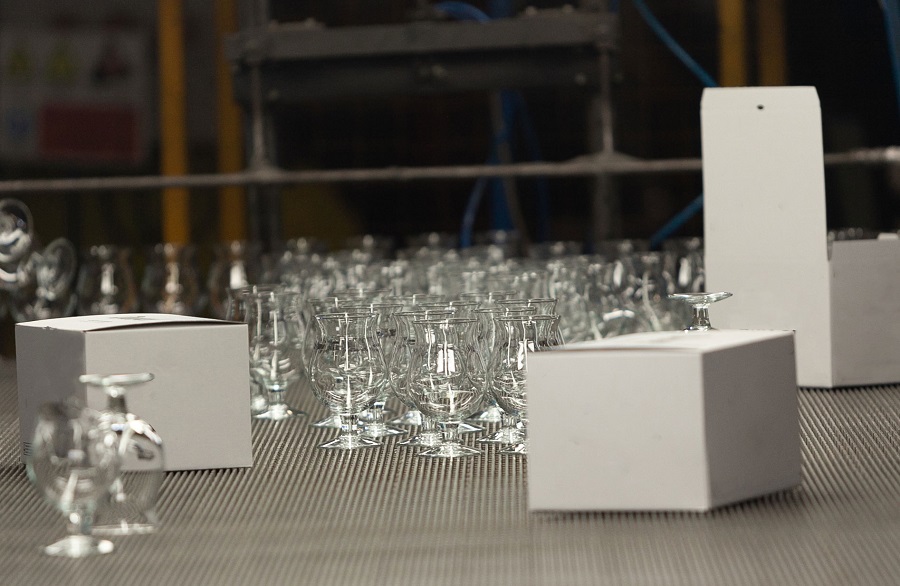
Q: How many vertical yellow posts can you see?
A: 4